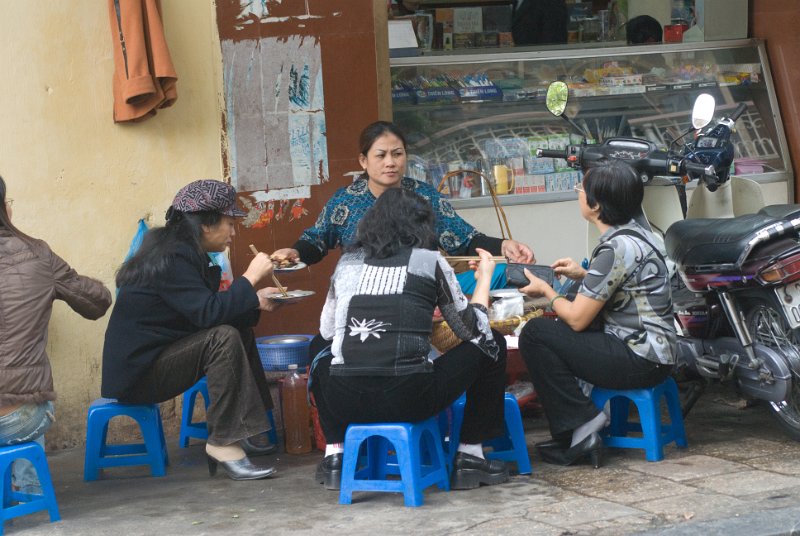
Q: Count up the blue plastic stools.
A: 6